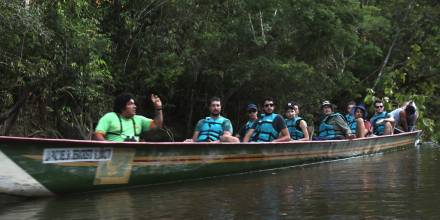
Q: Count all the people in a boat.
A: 11